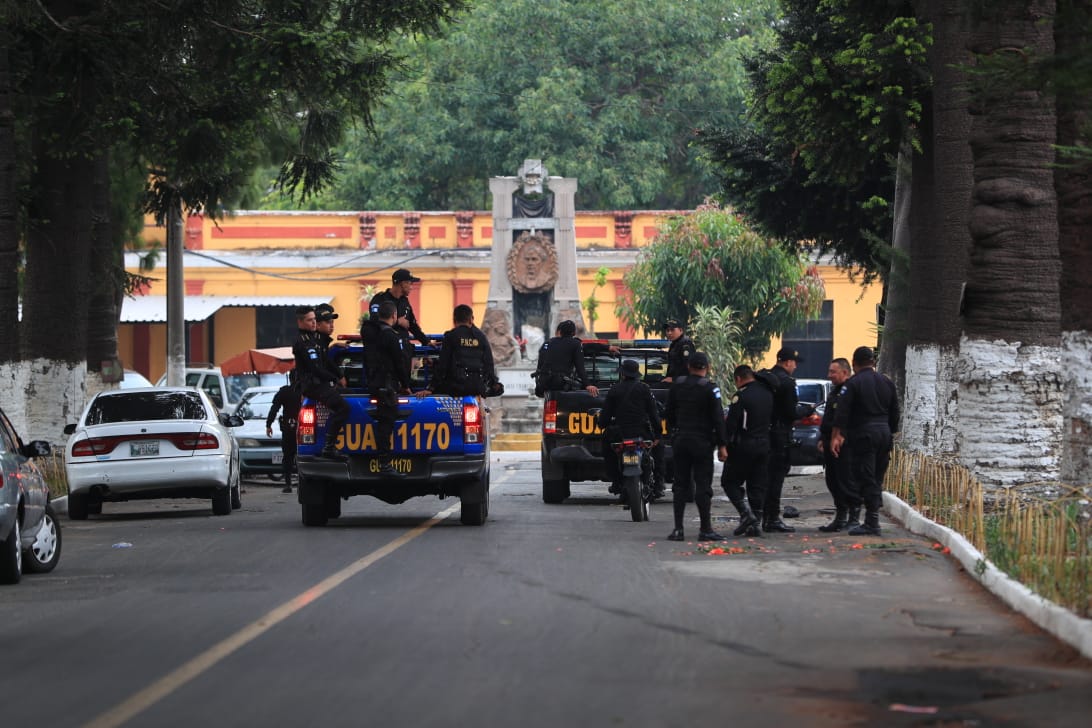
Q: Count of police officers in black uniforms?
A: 14